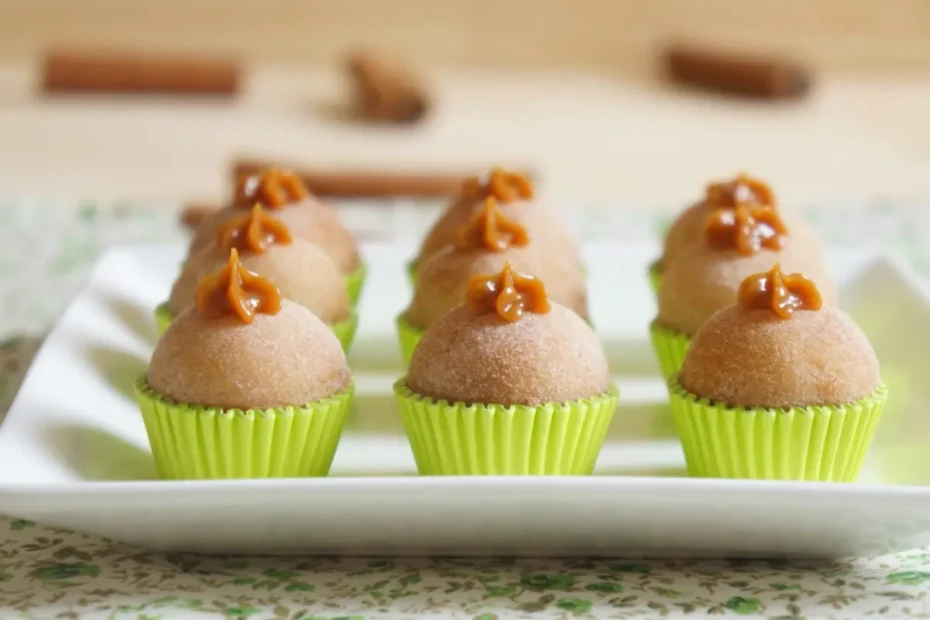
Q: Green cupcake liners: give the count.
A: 9